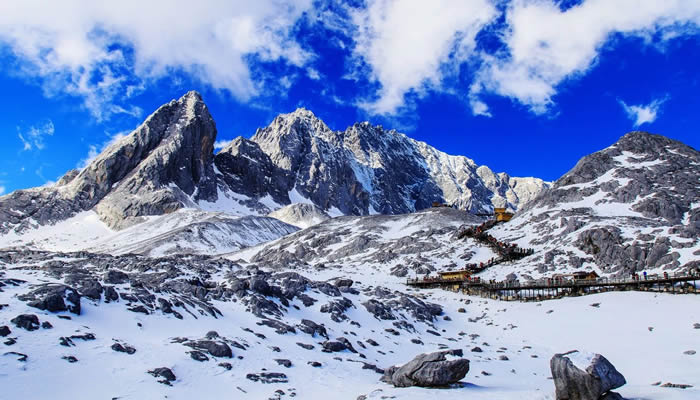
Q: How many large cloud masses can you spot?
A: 3